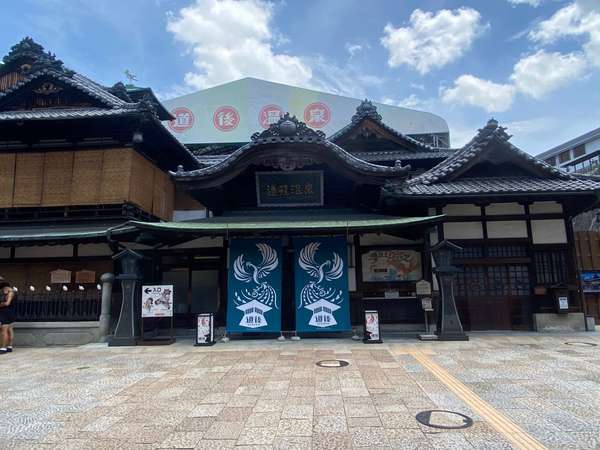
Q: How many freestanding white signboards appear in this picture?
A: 3